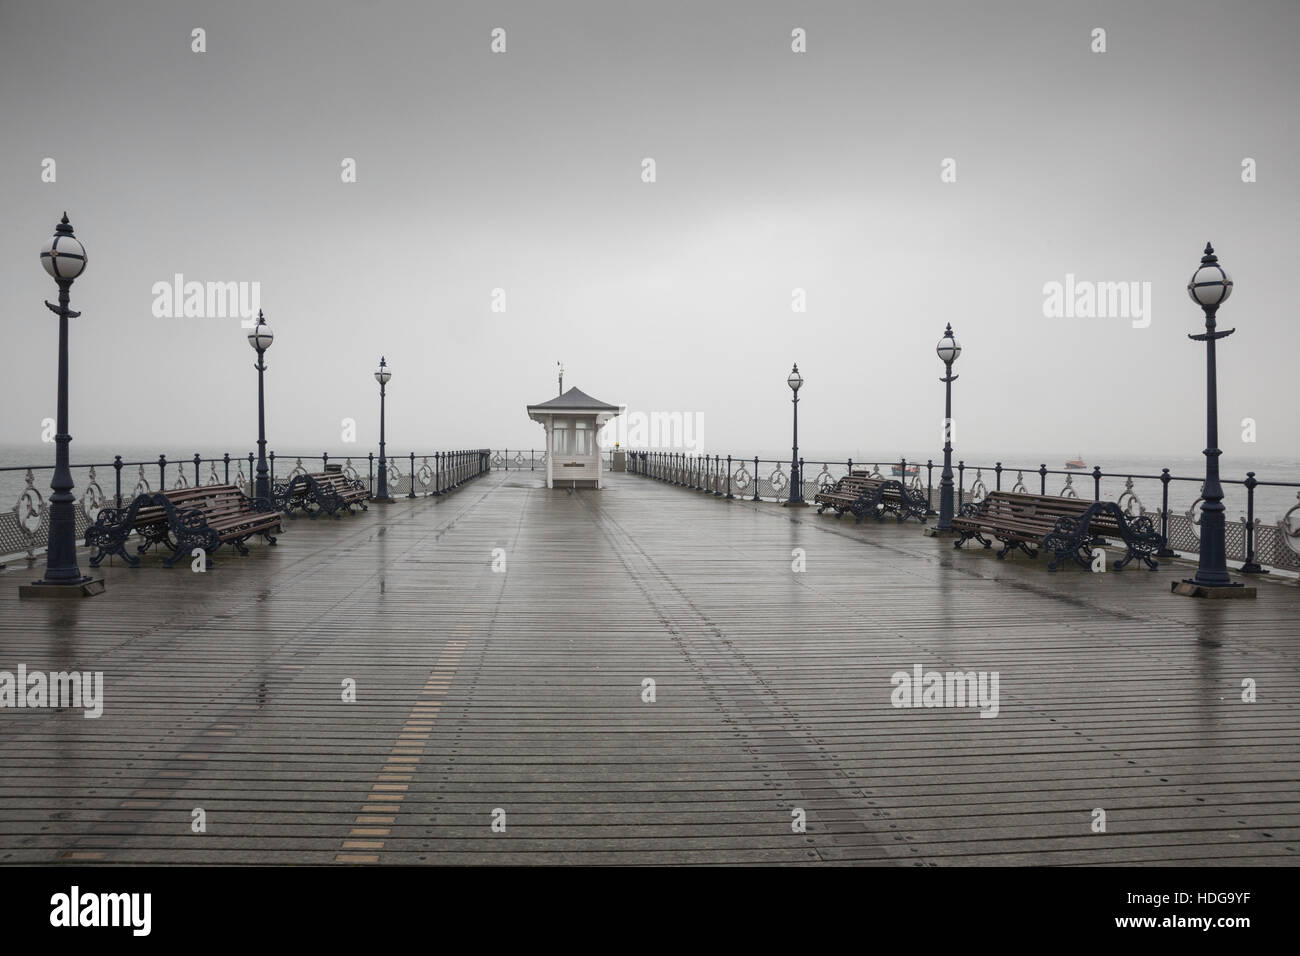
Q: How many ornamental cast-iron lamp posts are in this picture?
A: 6